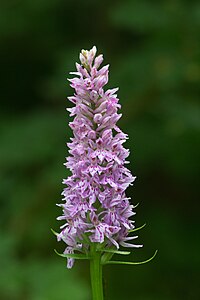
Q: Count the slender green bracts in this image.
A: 5